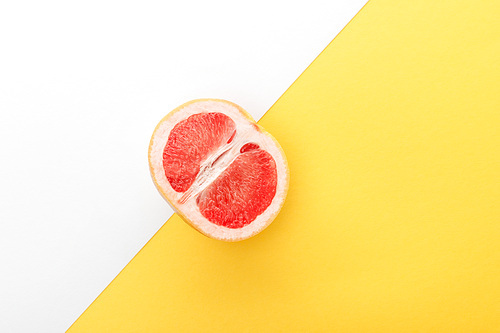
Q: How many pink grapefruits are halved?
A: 1